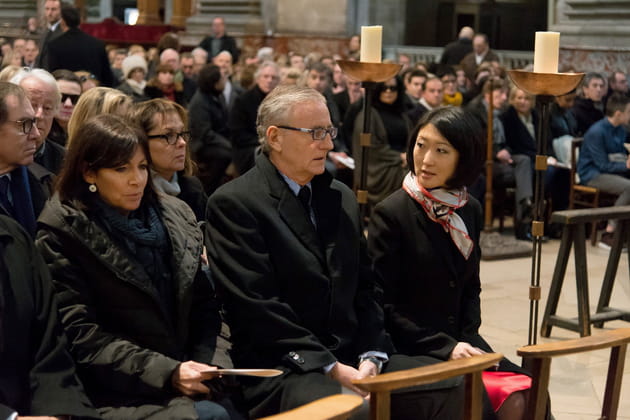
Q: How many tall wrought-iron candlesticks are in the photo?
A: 2